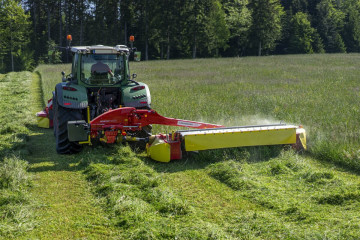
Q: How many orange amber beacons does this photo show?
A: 2